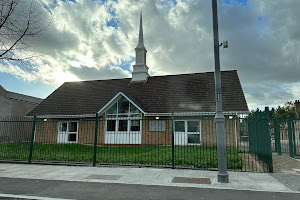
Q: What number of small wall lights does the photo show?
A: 3